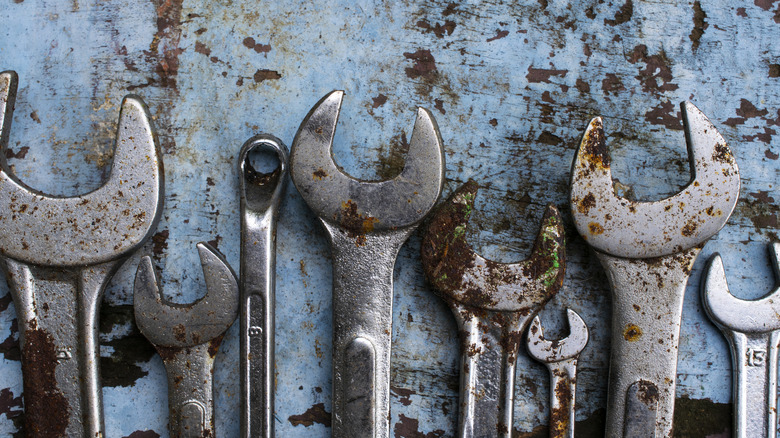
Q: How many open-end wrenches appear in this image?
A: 7